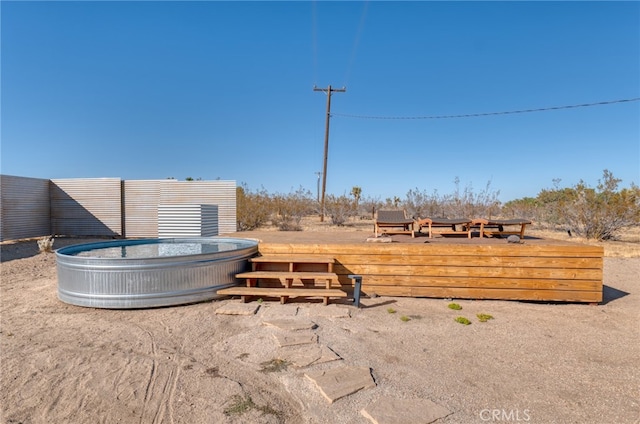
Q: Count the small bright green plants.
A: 5